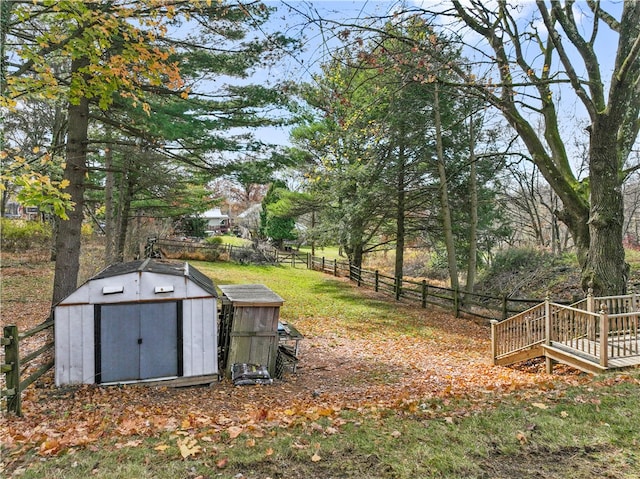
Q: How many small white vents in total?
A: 2